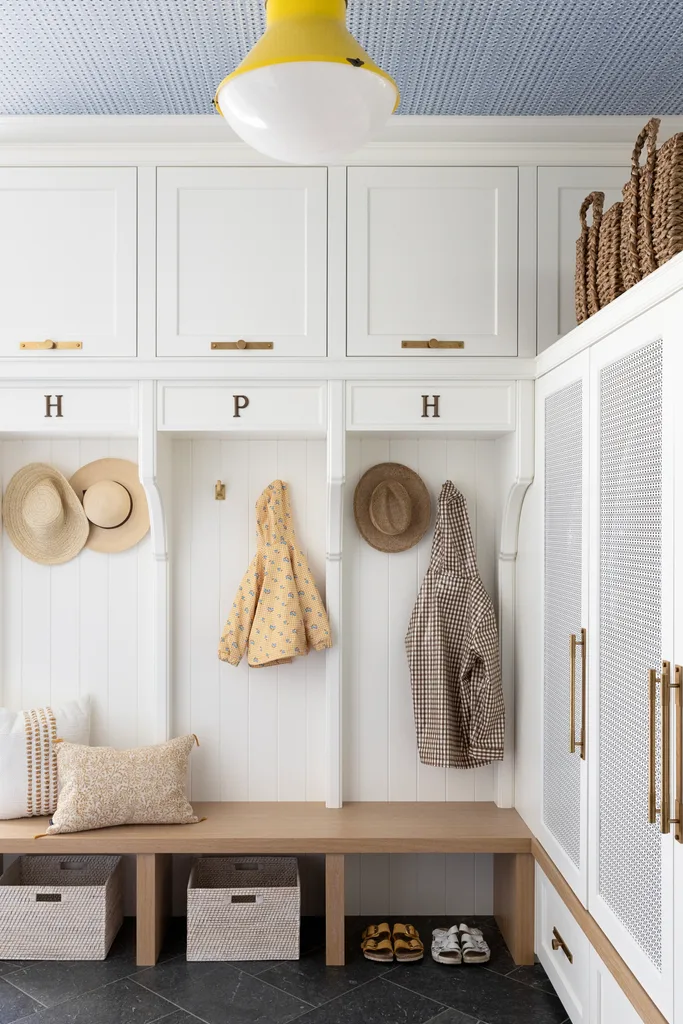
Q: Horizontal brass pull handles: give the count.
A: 4